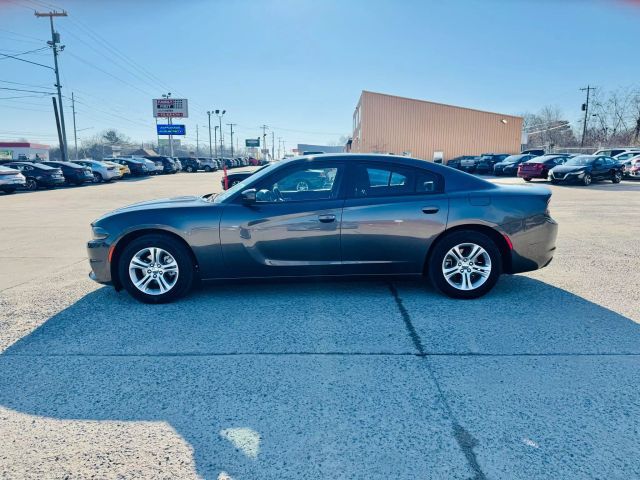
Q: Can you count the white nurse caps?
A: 0